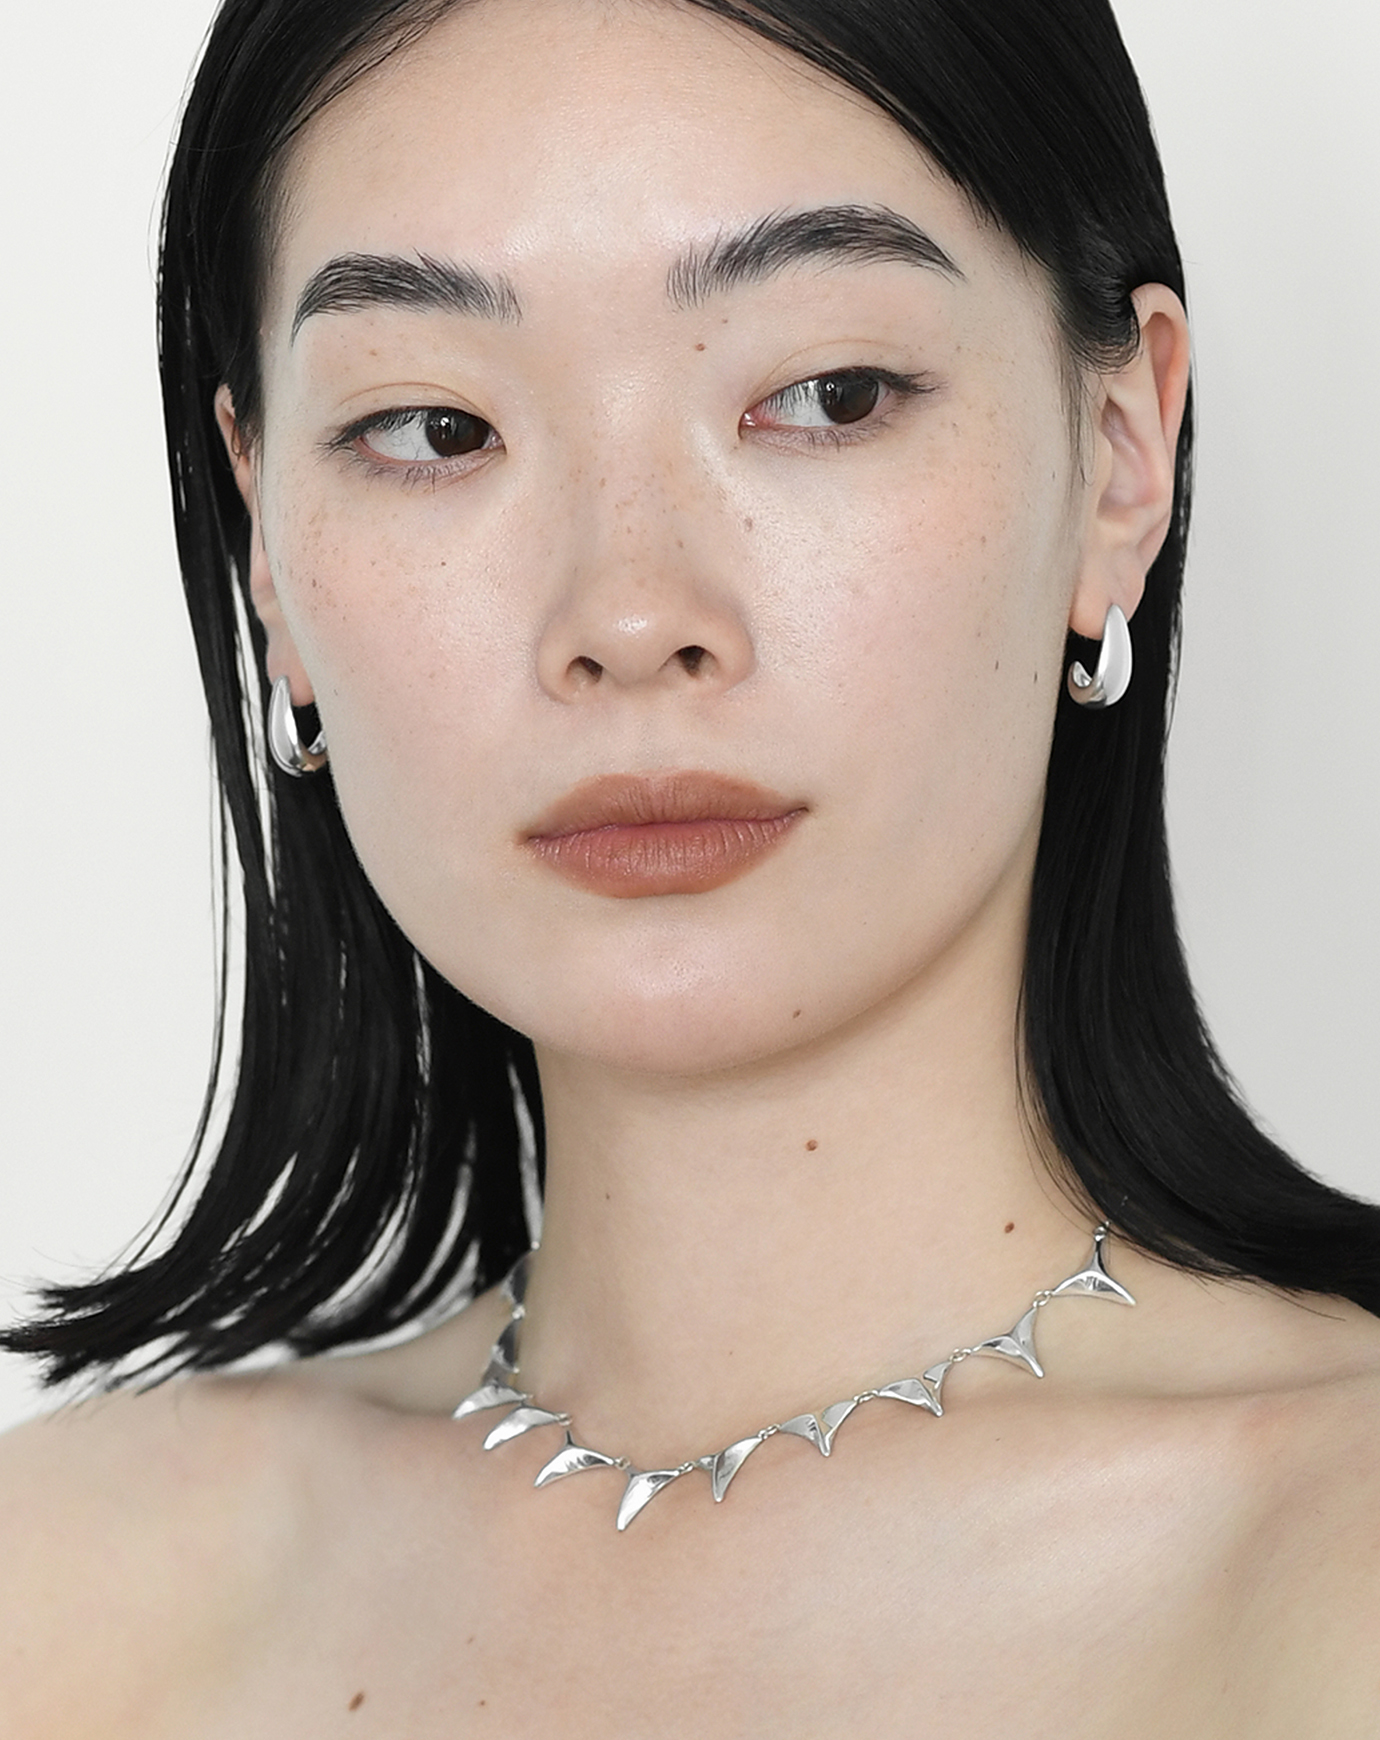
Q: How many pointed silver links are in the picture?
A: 11